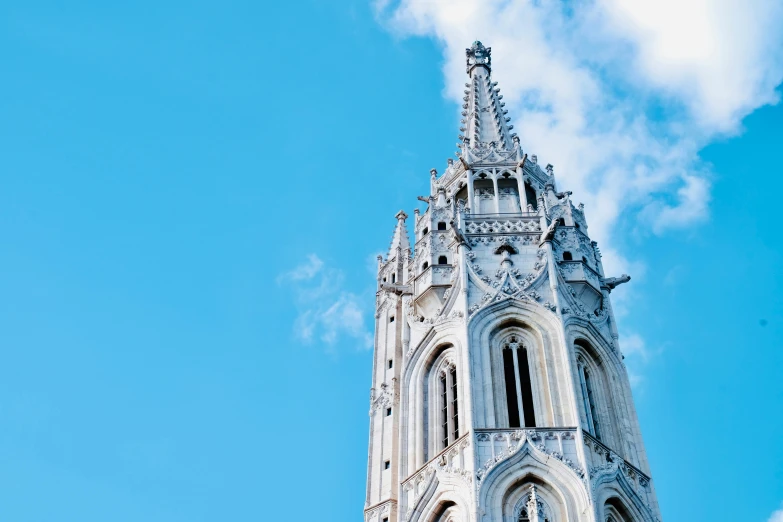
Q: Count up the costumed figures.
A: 0